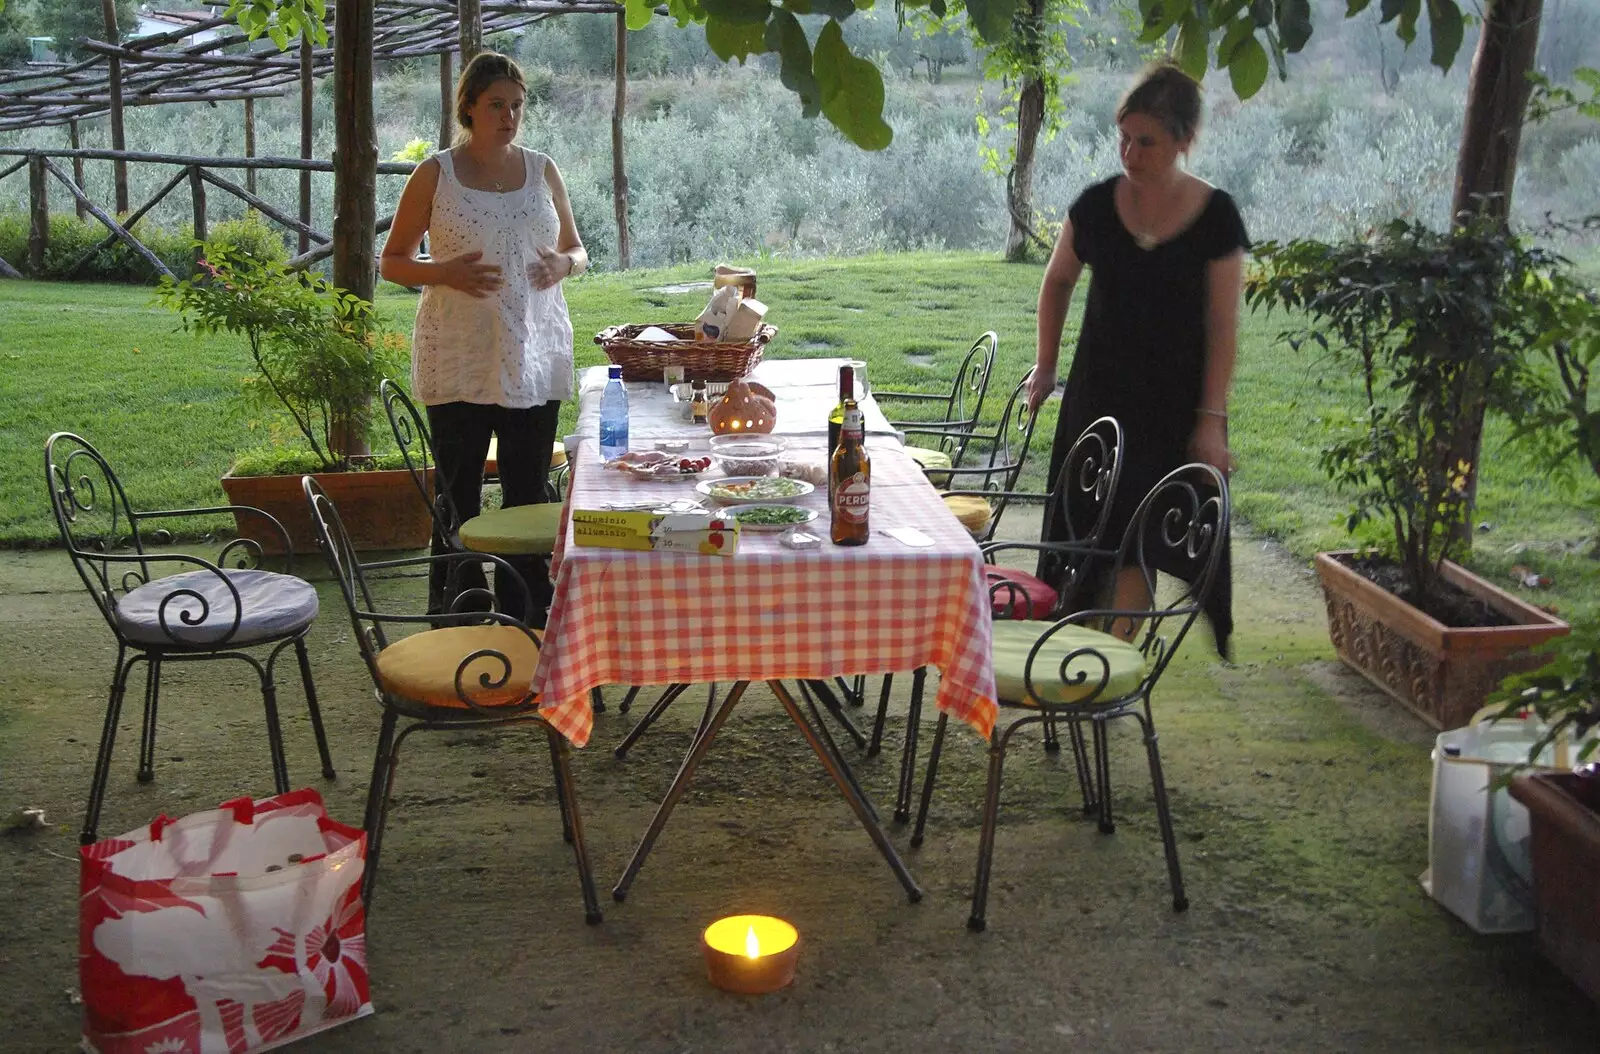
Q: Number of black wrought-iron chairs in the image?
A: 8